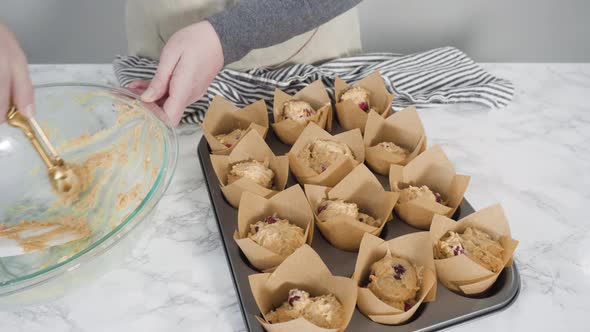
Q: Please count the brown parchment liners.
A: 12